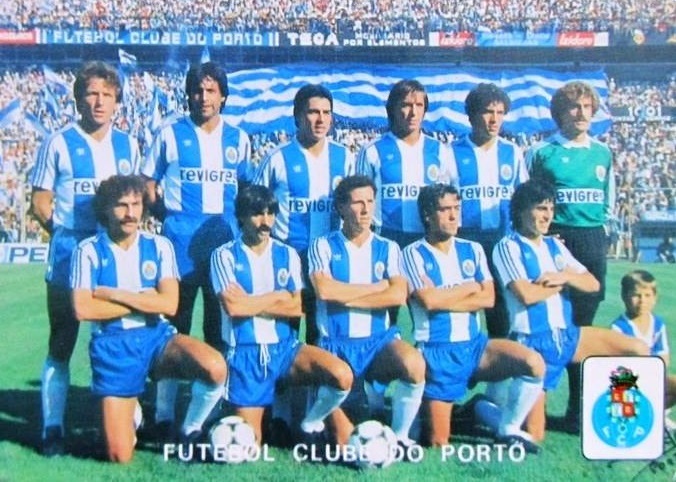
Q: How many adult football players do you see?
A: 11